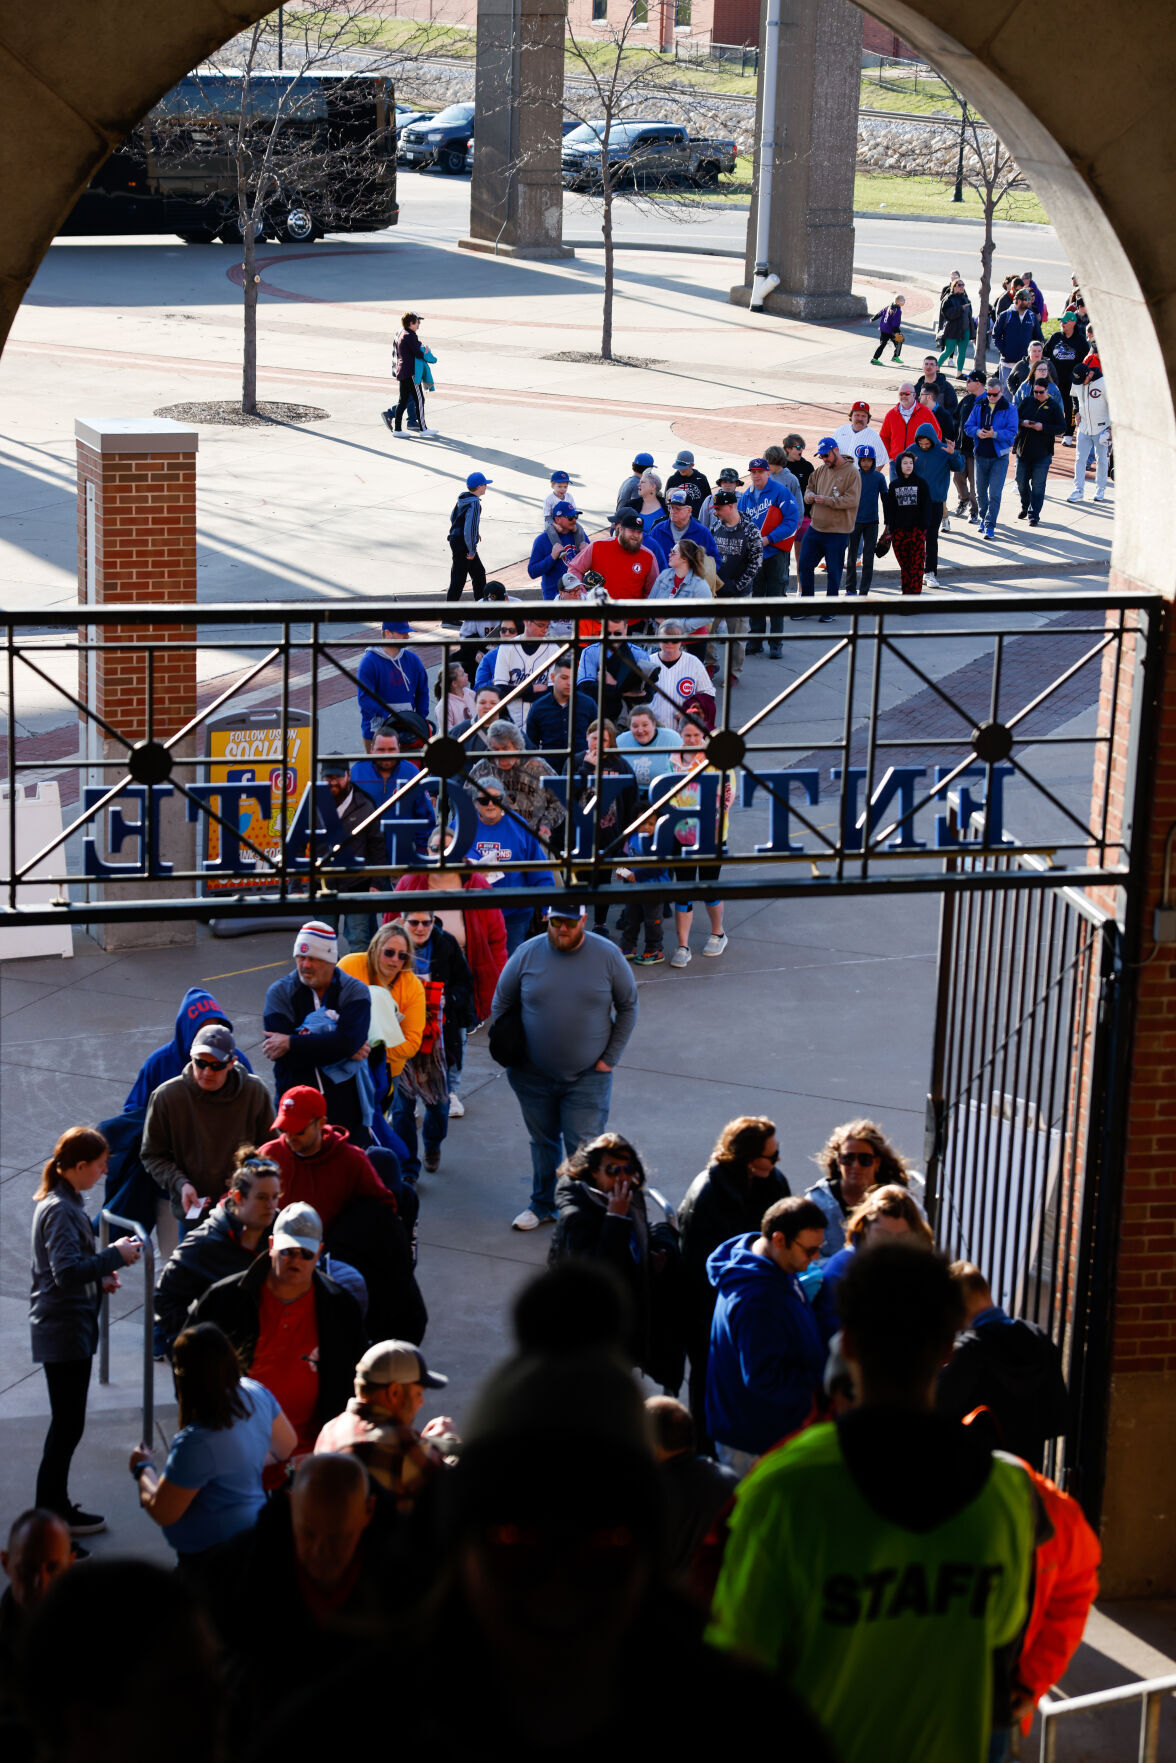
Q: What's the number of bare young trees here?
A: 3